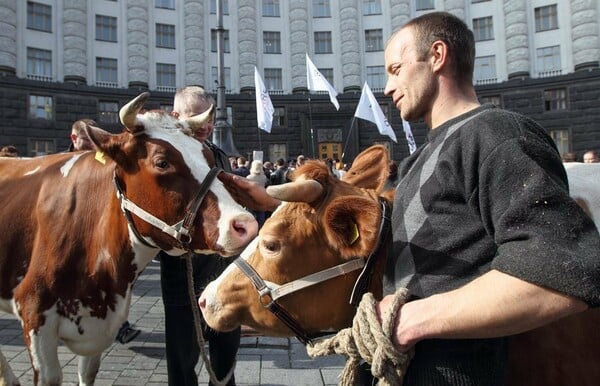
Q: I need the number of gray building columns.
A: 11